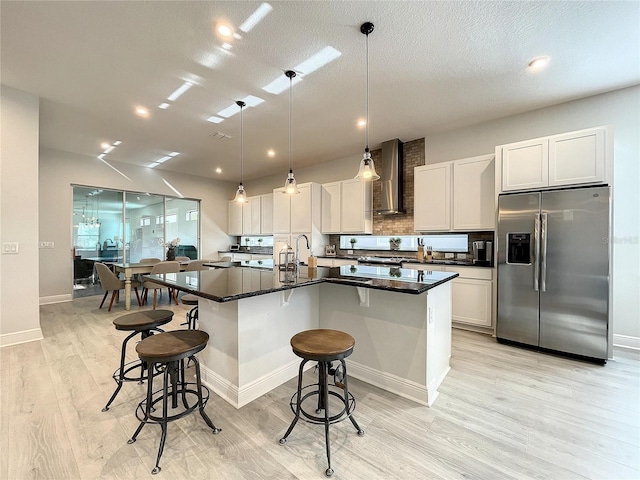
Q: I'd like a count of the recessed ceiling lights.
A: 7